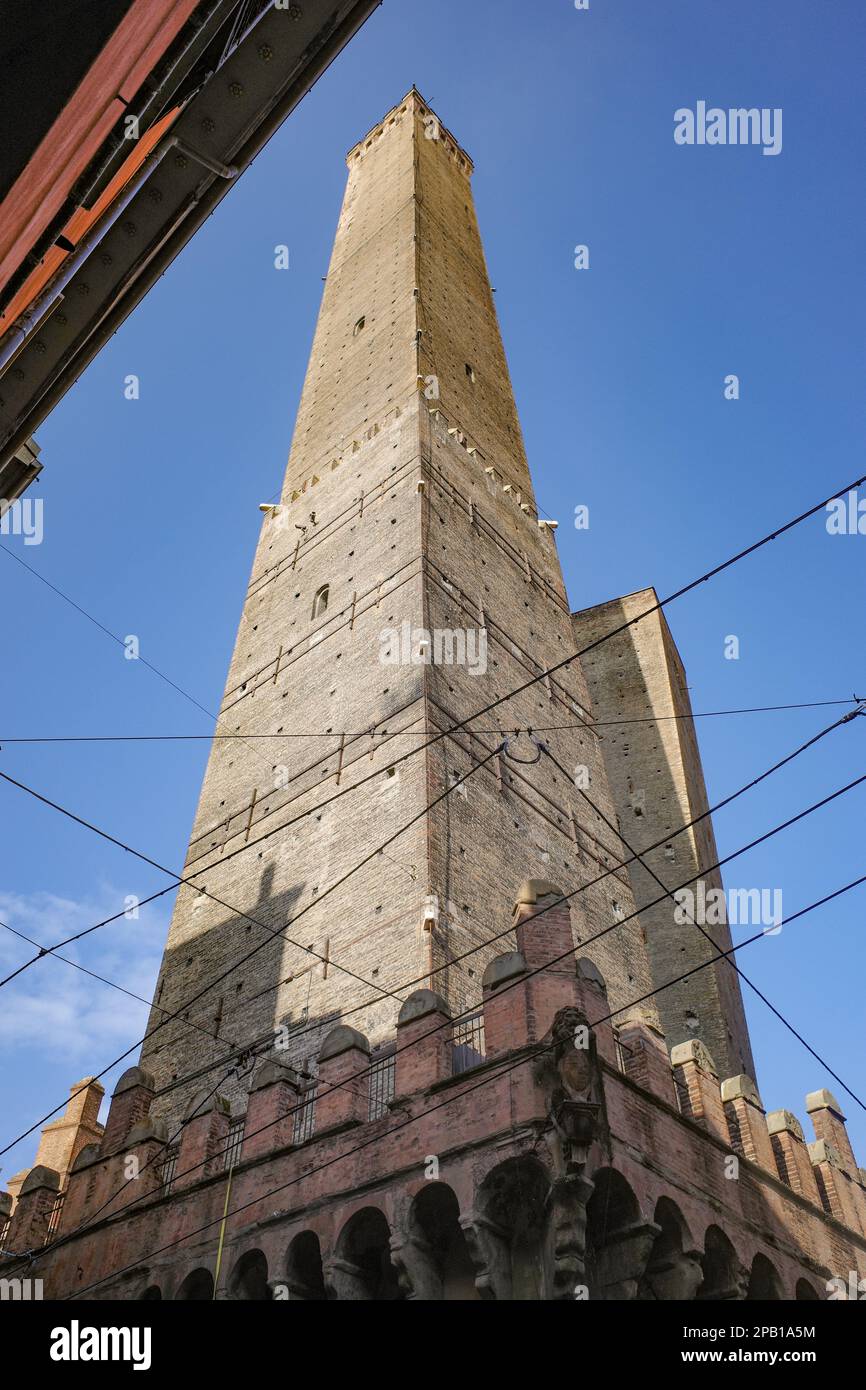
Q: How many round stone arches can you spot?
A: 12